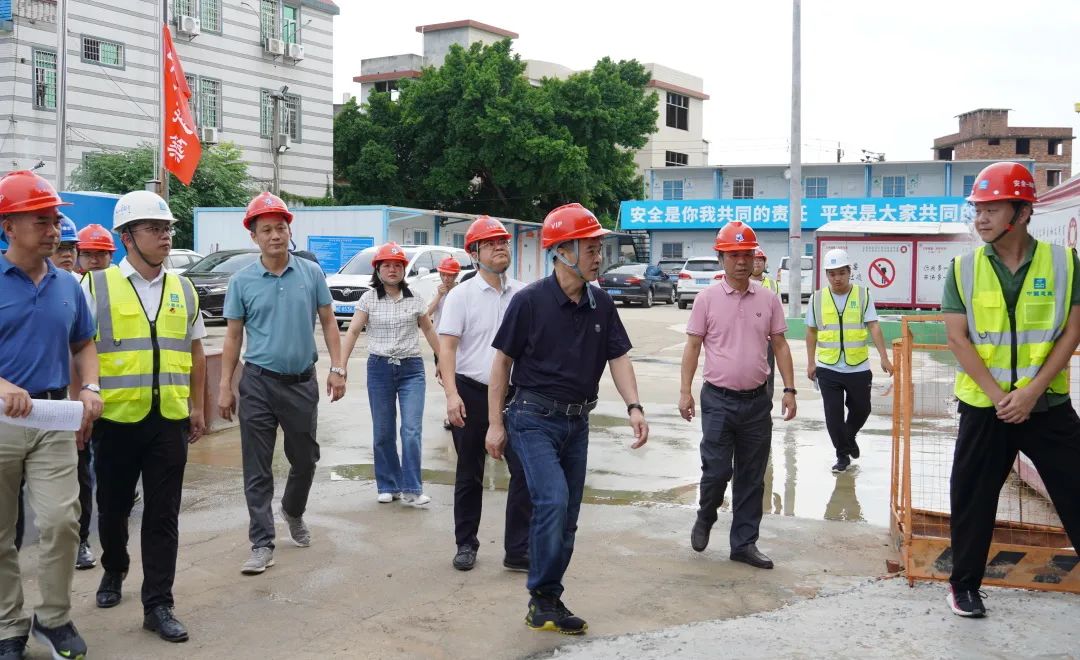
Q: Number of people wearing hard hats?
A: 13